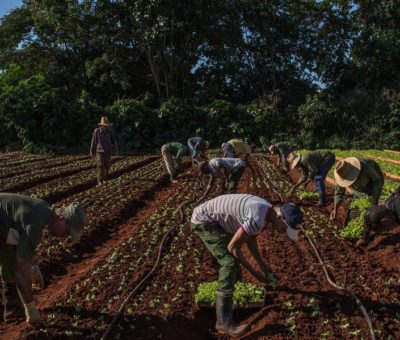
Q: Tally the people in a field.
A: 11